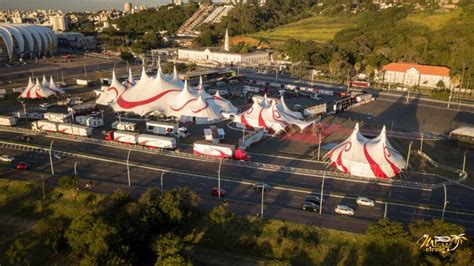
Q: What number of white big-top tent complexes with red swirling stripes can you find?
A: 4